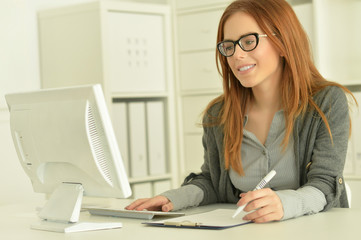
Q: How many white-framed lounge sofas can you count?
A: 0